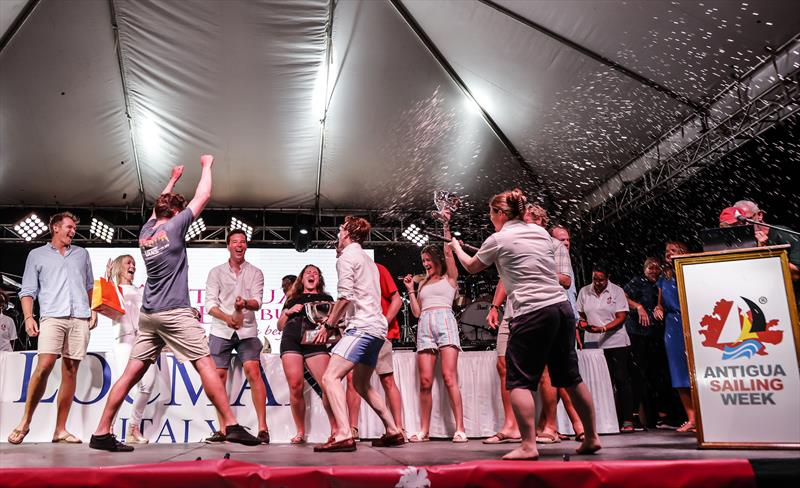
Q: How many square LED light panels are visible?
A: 5